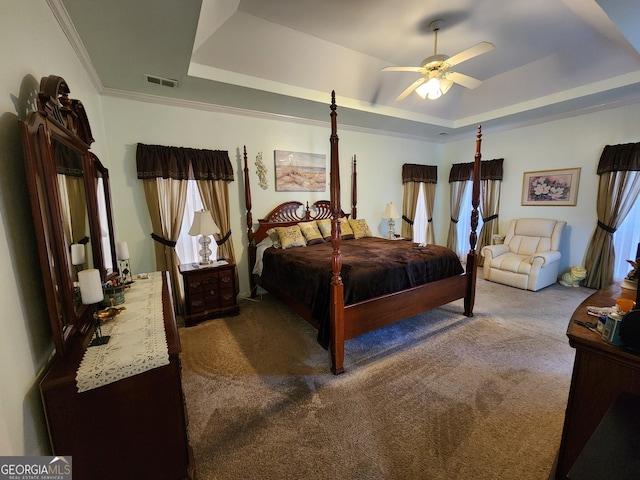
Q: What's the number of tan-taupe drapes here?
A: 7